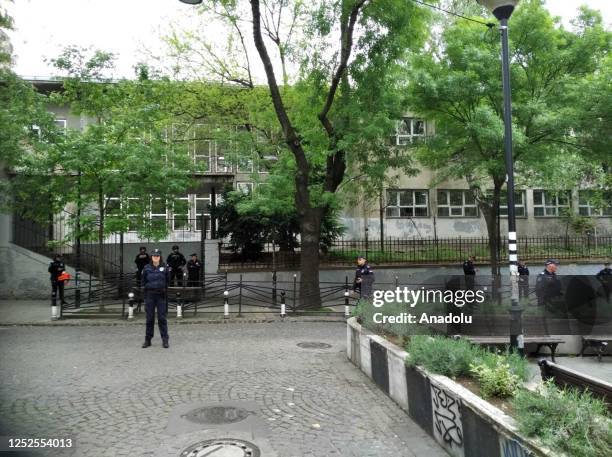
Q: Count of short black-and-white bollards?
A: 6